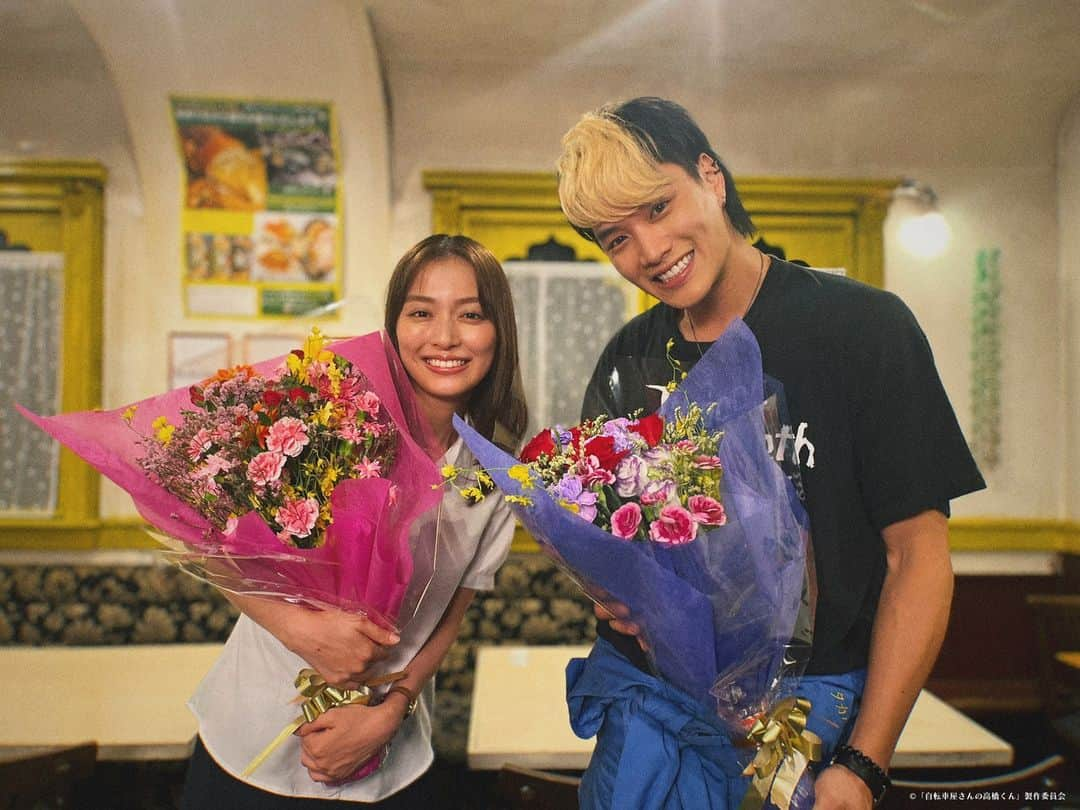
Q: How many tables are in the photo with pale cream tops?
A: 2